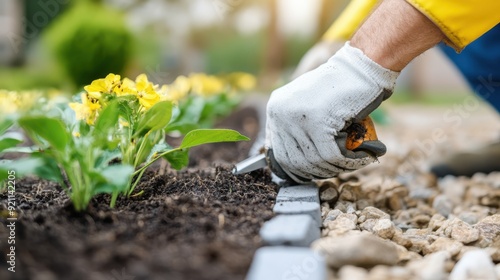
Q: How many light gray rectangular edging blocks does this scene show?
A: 4